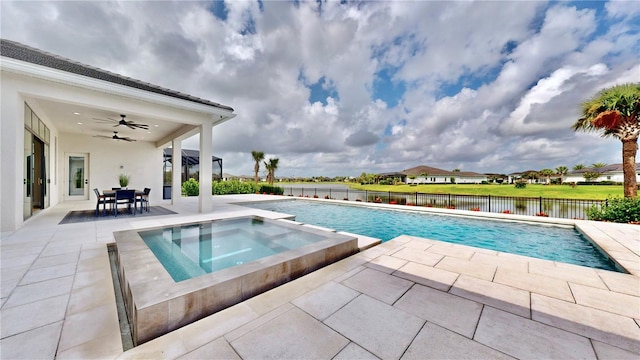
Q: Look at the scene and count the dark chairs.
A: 4